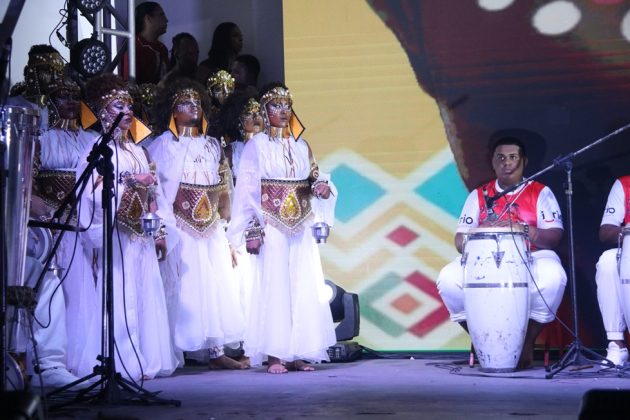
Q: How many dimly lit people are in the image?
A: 4